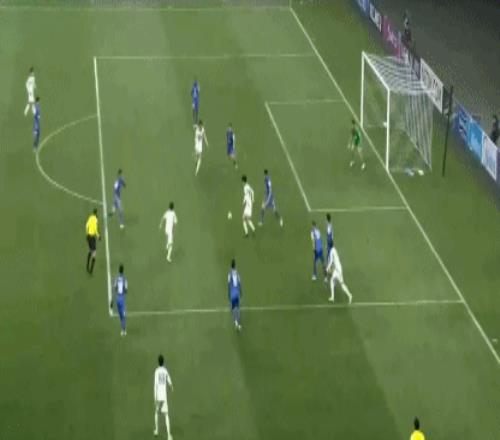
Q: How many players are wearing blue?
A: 9